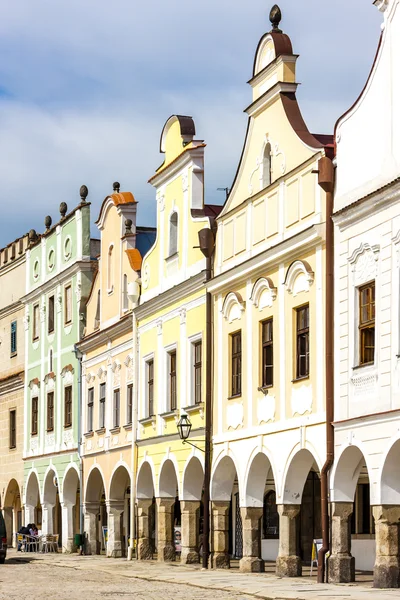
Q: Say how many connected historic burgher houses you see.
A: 6